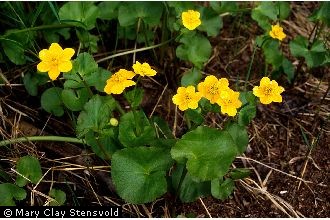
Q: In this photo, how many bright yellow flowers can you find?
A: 9